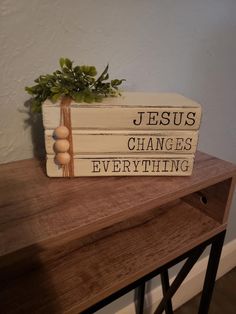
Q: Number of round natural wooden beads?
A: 3